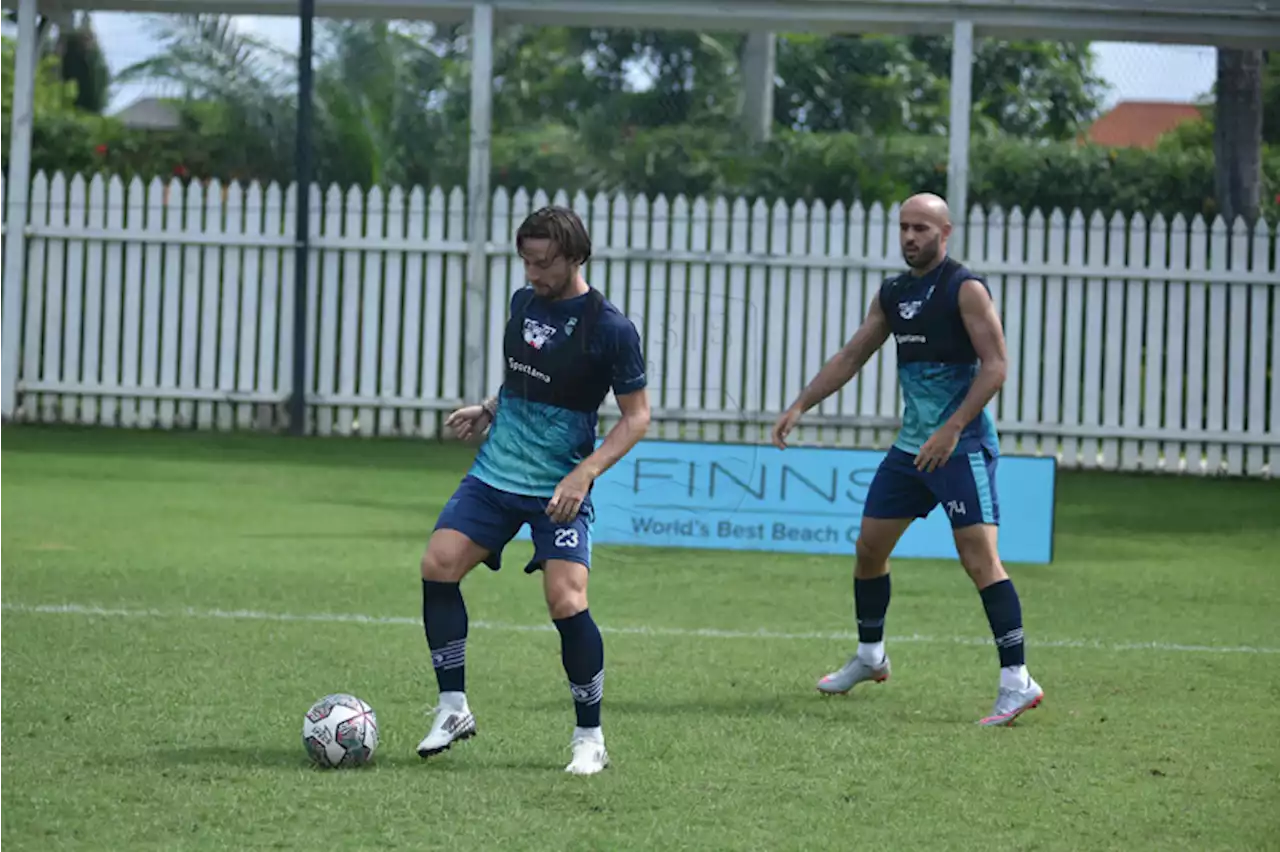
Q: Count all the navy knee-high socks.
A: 4